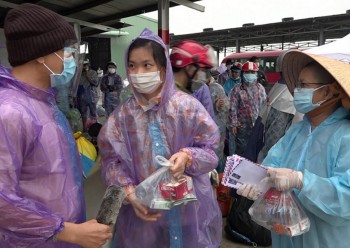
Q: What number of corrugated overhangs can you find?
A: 2